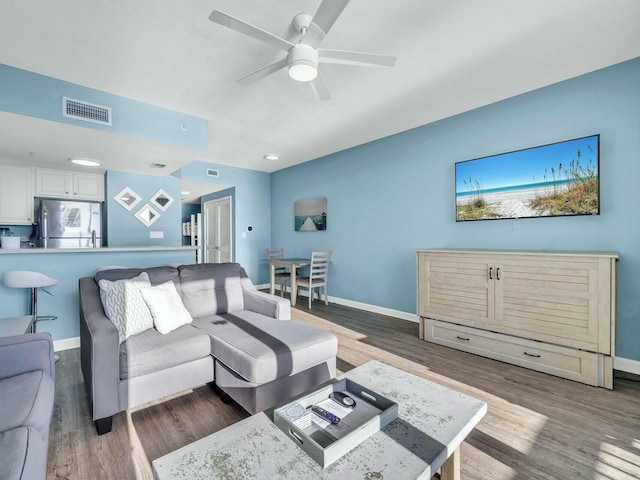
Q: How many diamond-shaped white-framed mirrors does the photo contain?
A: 3